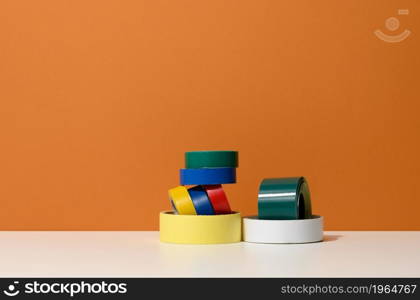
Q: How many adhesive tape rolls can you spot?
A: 8